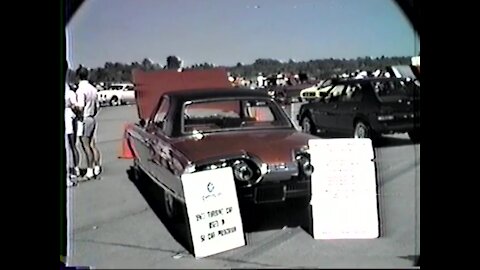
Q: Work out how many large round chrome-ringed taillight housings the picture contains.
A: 2